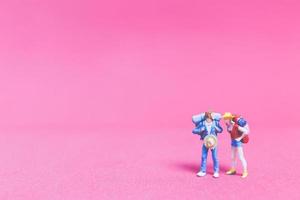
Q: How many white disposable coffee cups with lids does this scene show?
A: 0